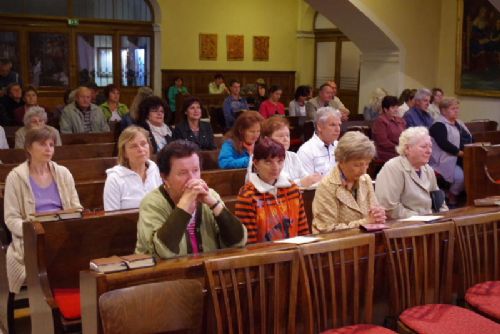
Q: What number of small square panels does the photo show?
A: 3